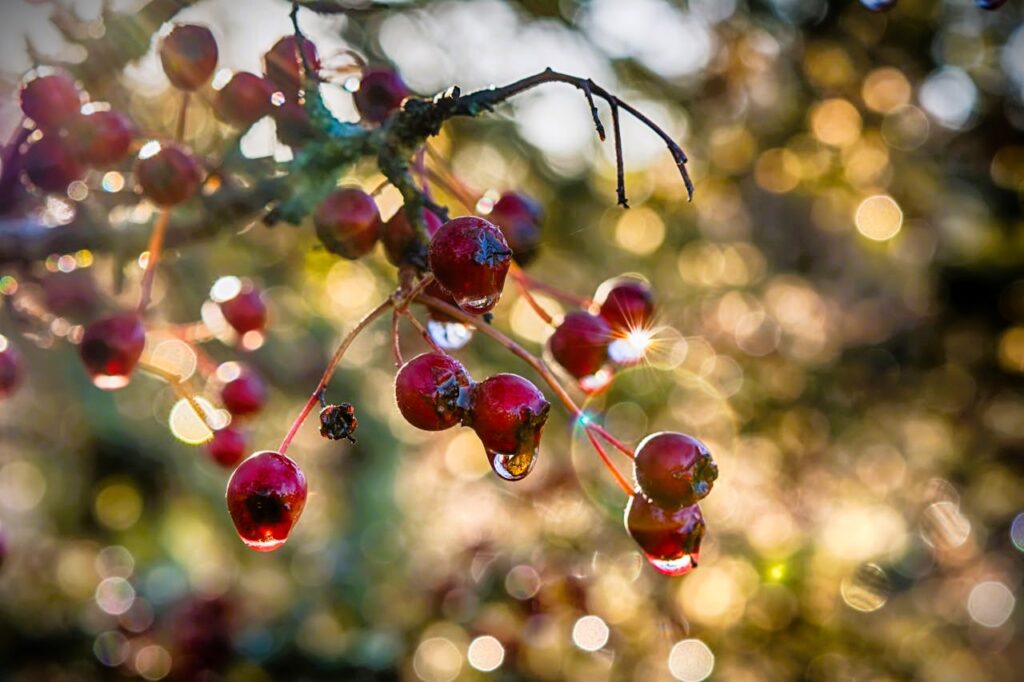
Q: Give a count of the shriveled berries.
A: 1